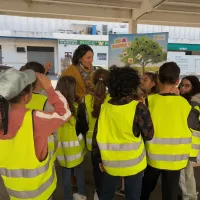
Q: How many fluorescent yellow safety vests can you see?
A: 7